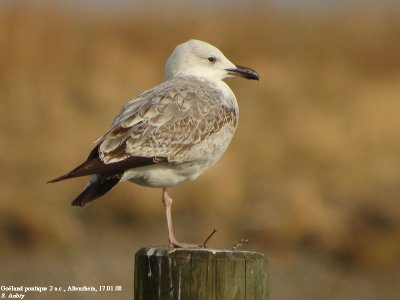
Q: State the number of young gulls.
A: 1